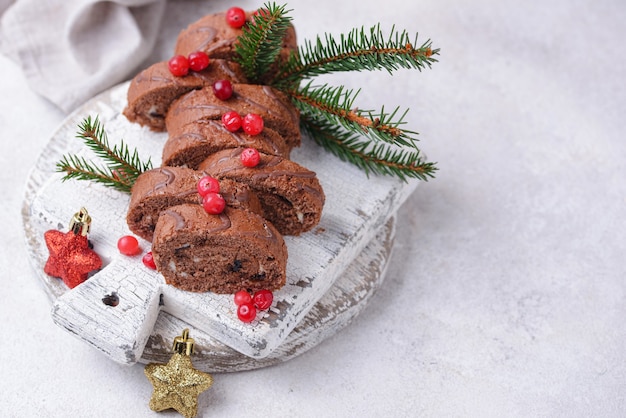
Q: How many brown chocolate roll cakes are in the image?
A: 7